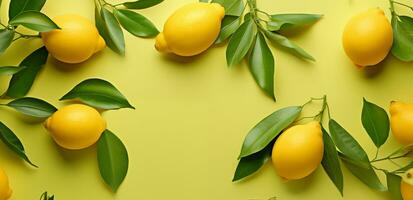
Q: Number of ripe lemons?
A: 8